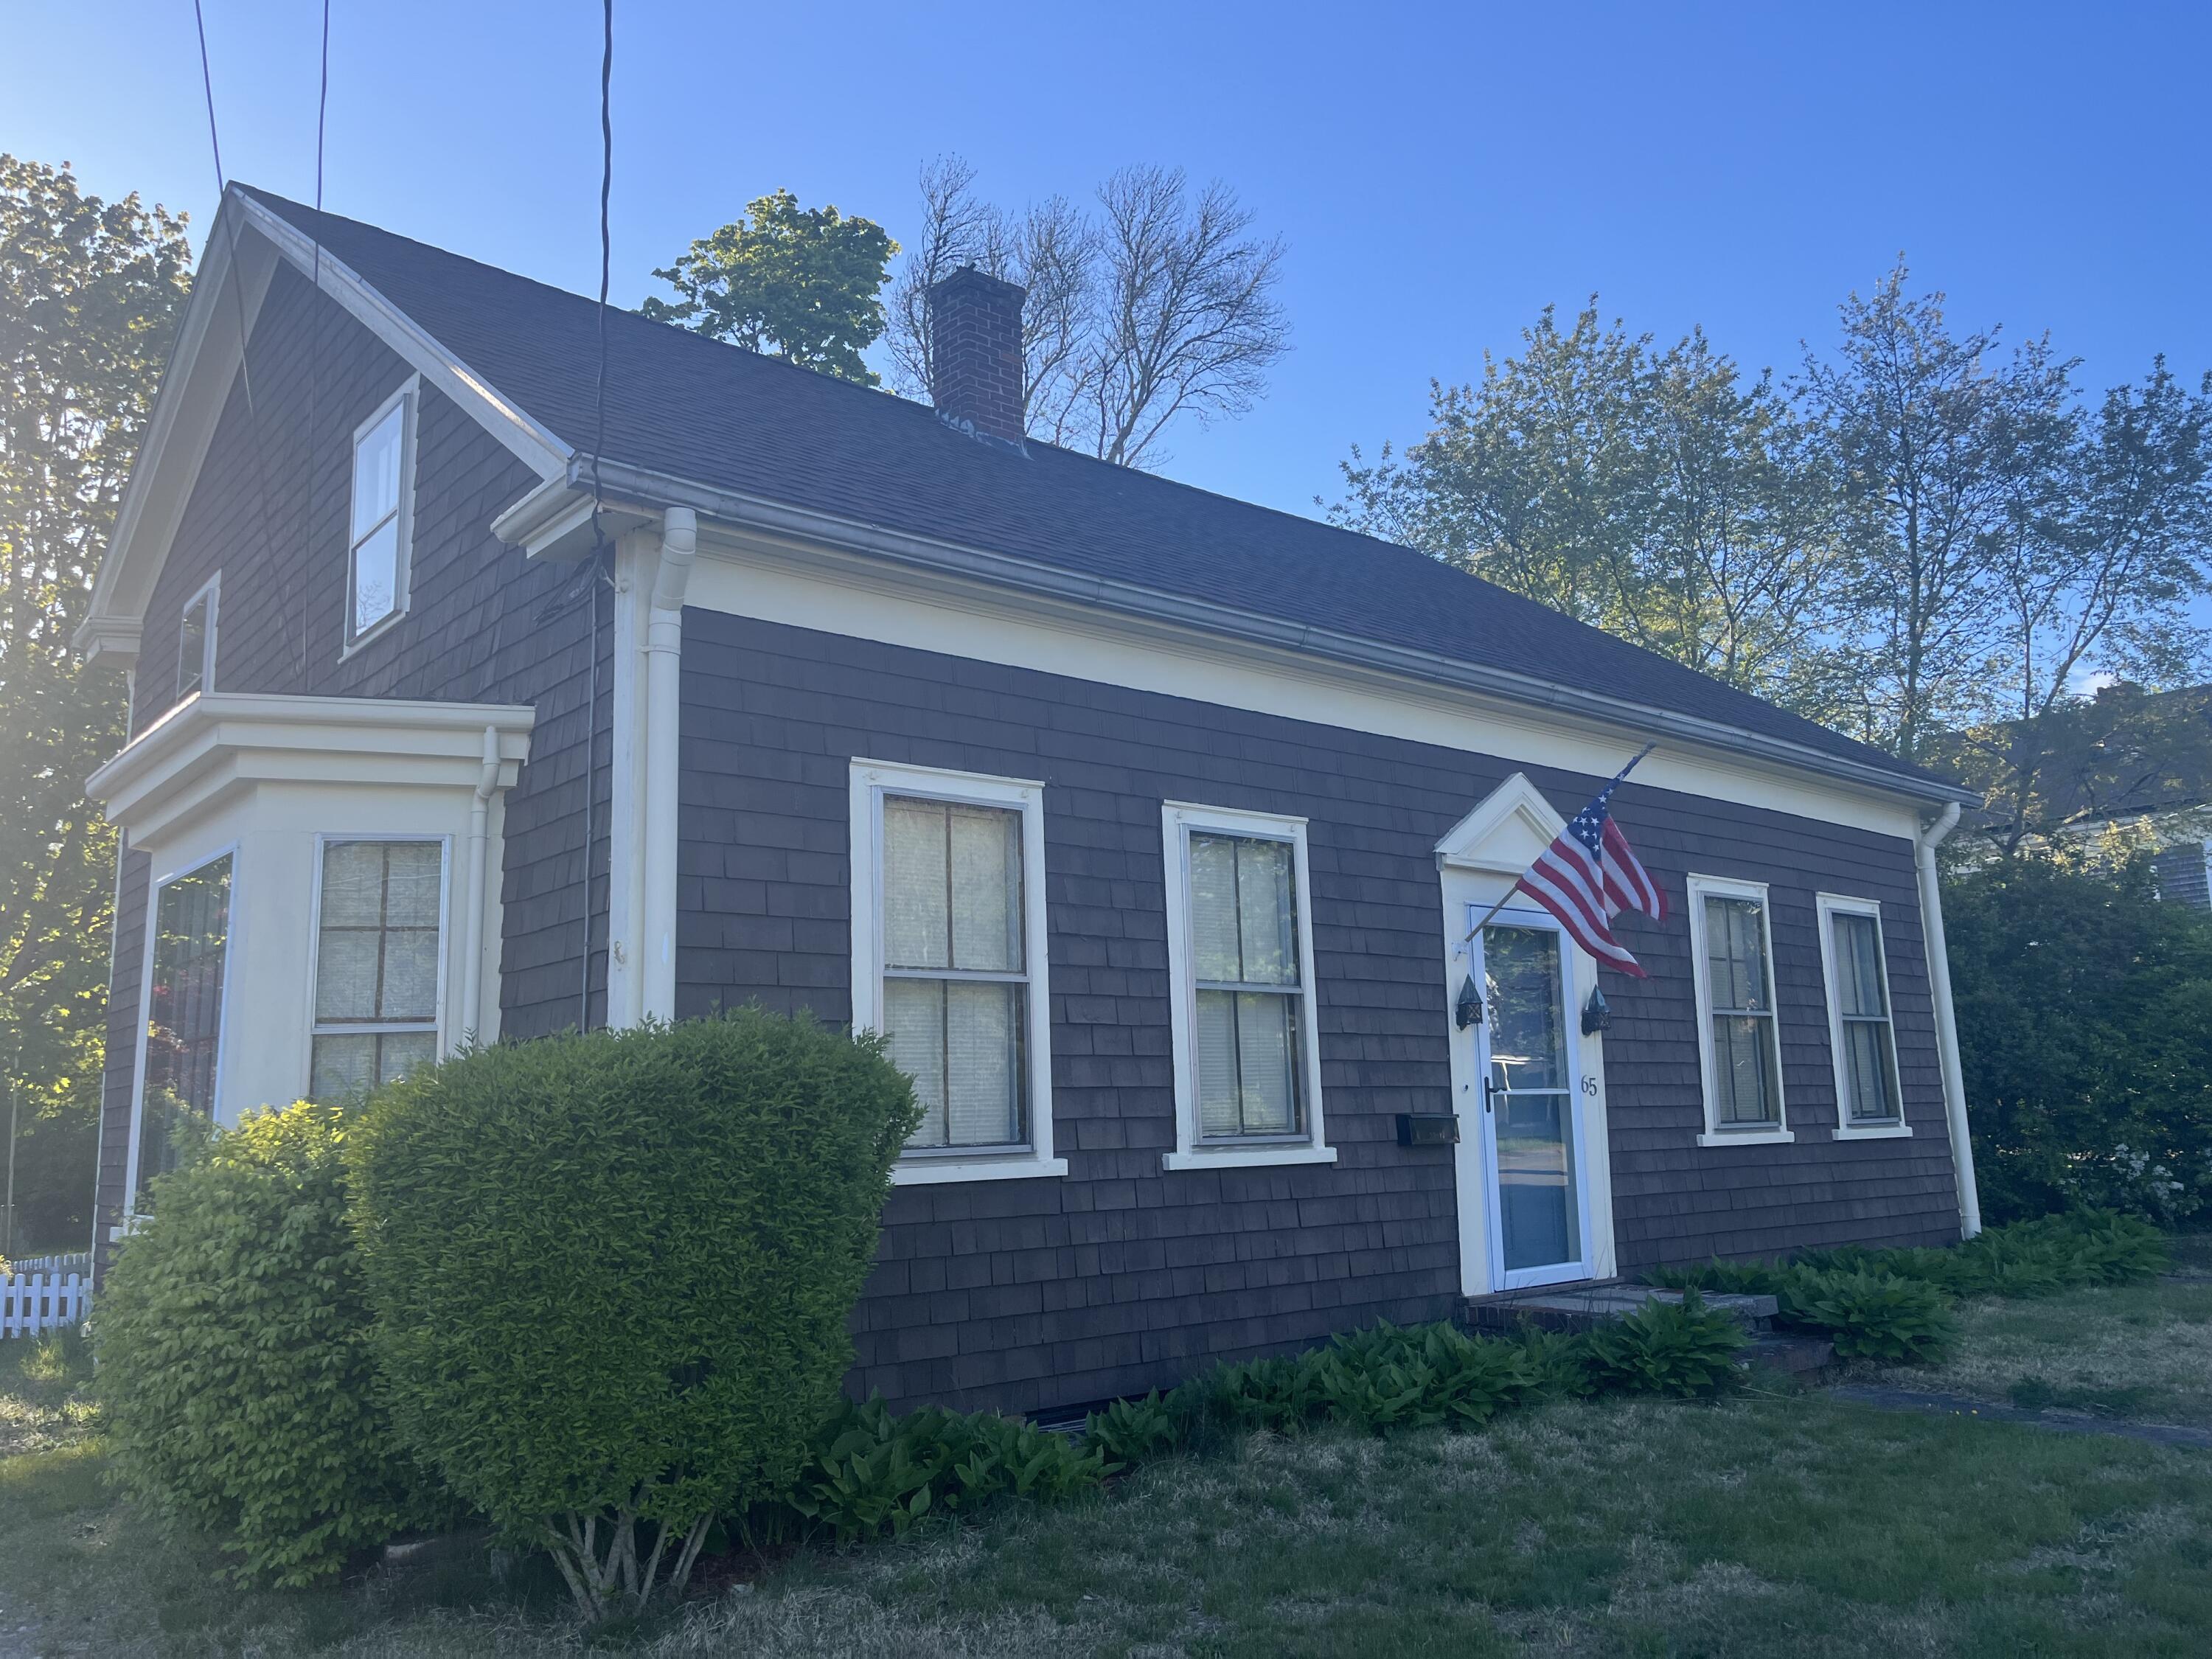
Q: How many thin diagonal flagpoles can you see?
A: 1